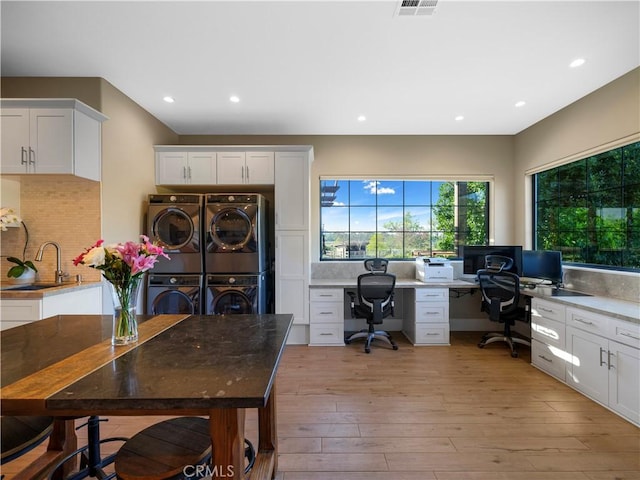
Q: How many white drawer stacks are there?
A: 3